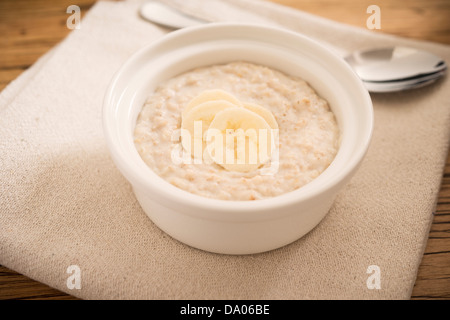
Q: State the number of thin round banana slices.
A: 4